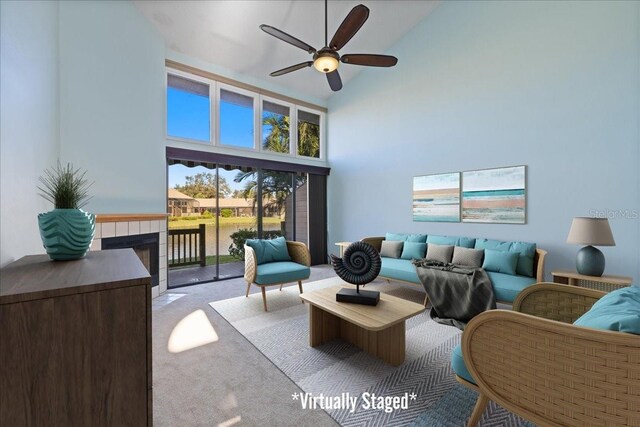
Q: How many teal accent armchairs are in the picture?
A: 2